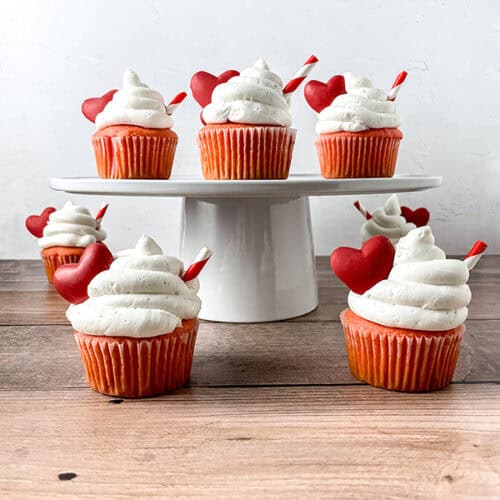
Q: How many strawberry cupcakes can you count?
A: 7